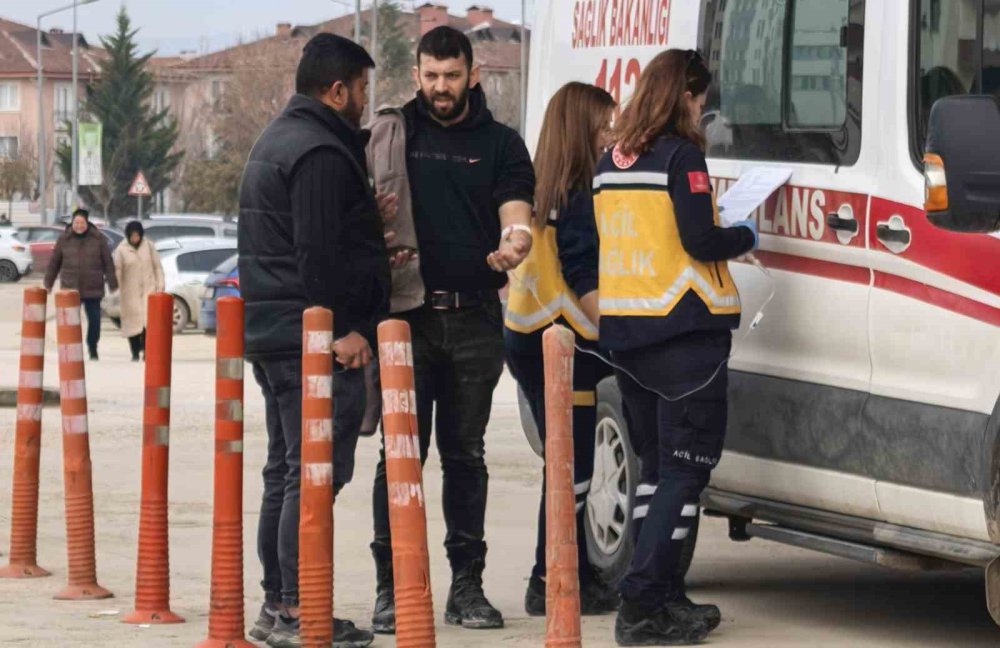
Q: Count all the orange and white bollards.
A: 7